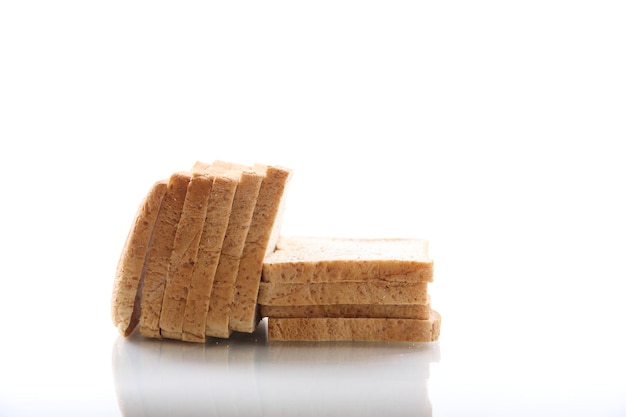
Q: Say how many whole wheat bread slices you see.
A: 10